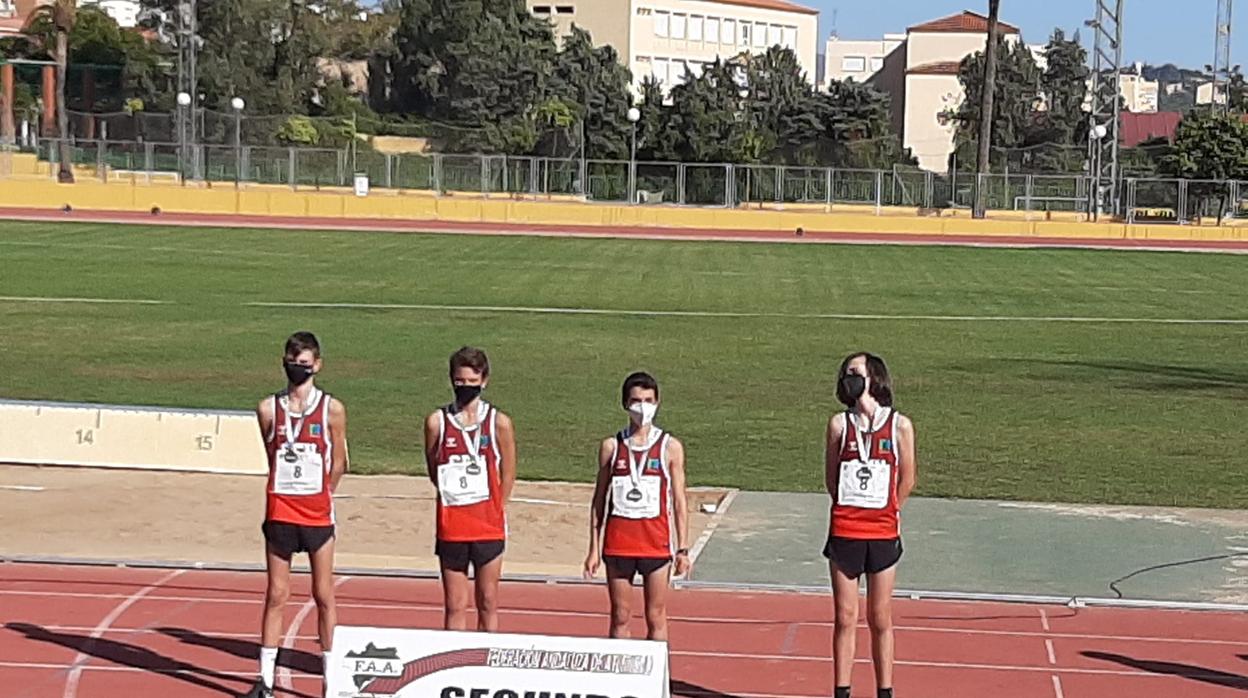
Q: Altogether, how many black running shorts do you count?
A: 4